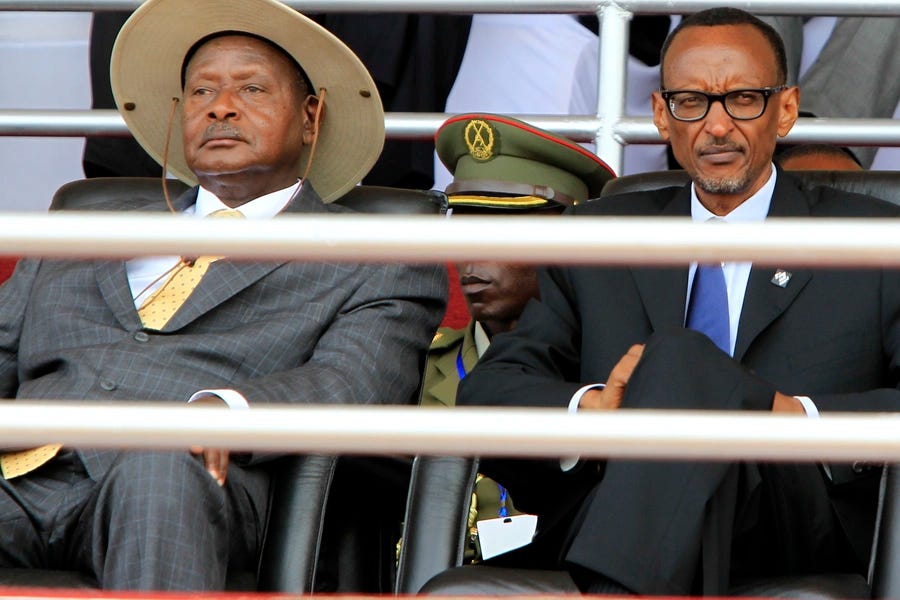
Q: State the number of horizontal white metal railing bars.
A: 4